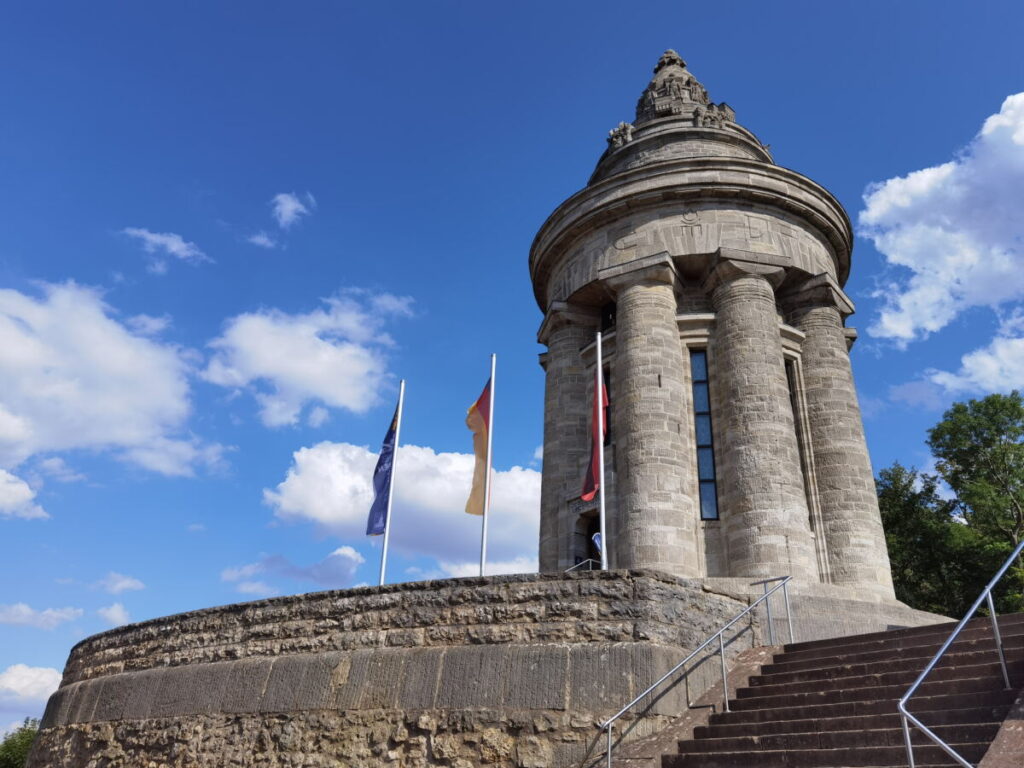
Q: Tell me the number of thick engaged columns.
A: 4